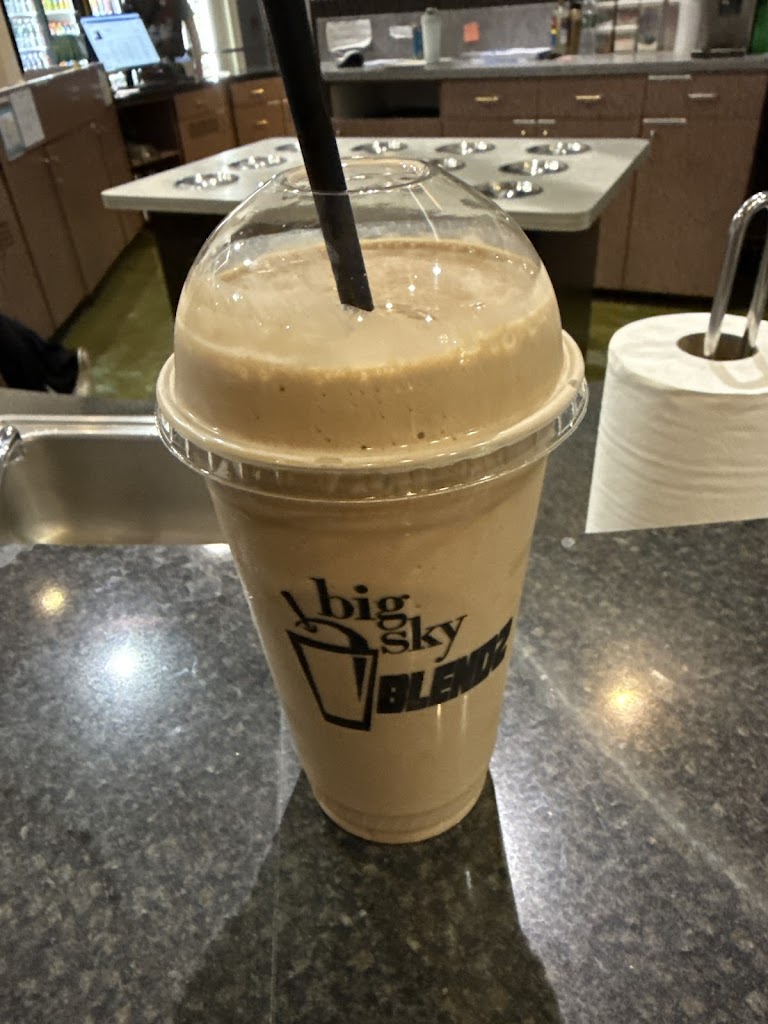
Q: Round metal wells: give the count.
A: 9